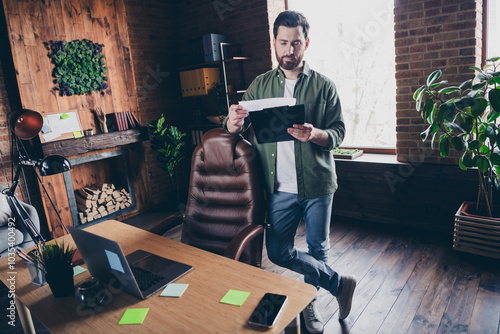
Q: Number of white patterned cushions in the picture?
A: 0